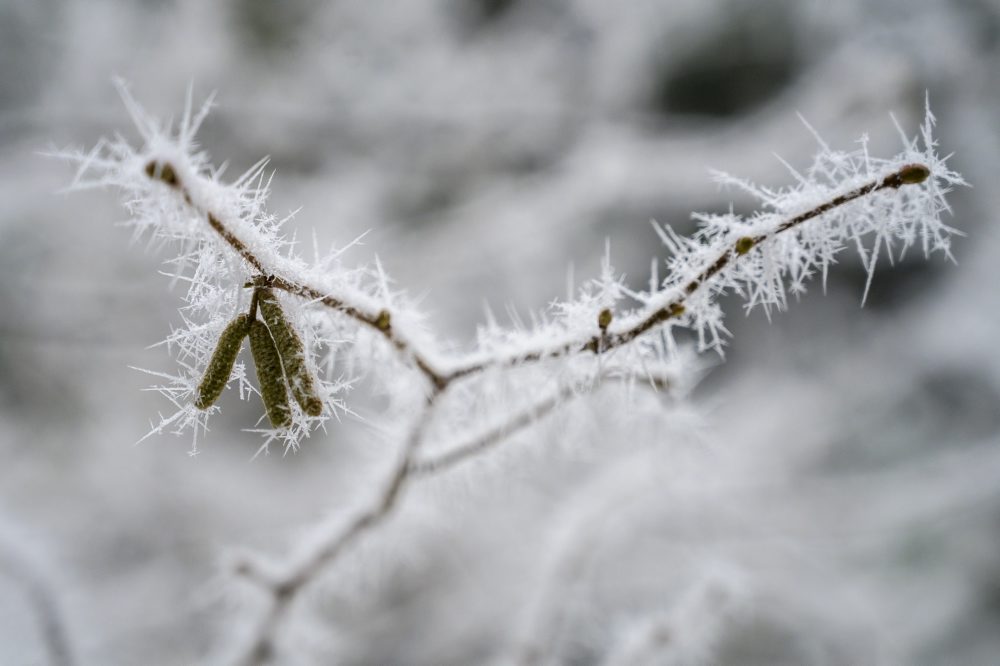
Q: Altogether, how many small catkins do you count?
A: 3